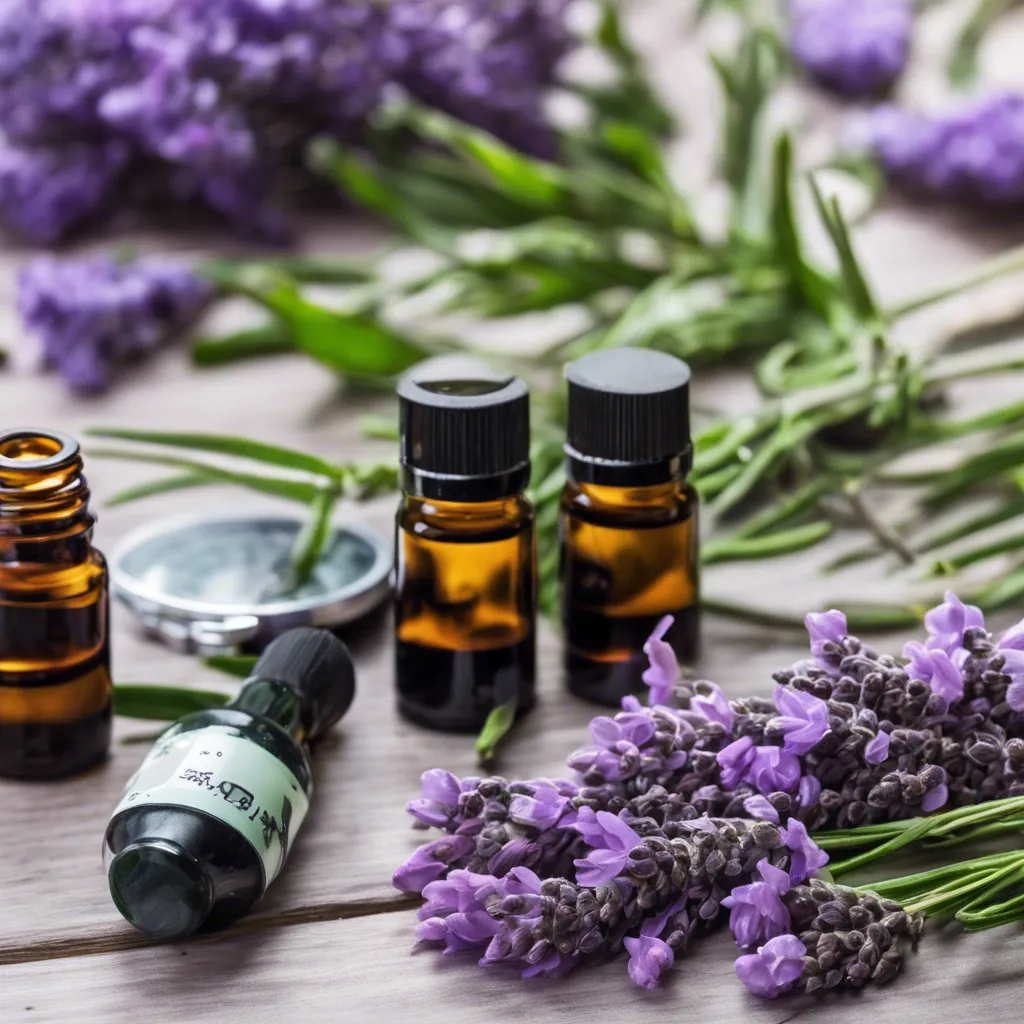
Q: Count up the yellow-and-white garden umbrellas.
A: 0